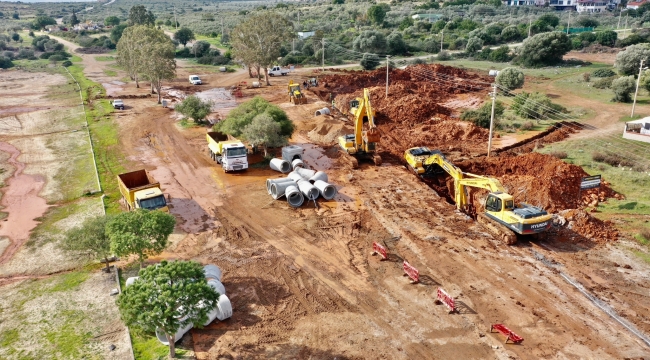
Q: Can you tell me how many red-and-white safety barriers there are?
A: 4